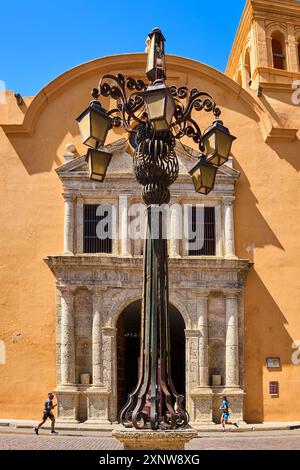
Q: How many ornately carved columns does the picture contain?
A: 8